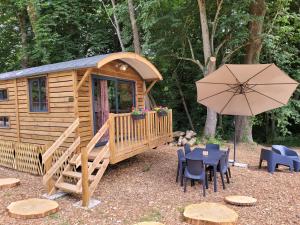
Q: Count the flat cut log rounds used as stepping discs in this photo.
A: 5